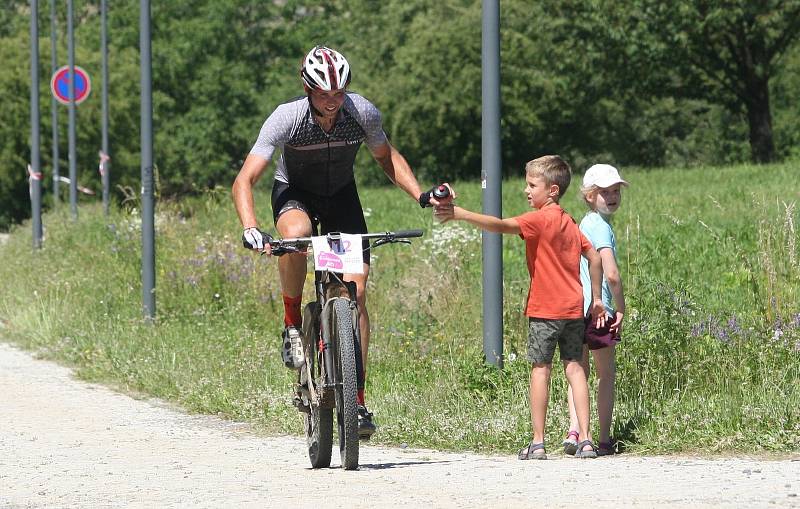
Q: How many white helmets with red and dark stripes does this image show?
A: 1